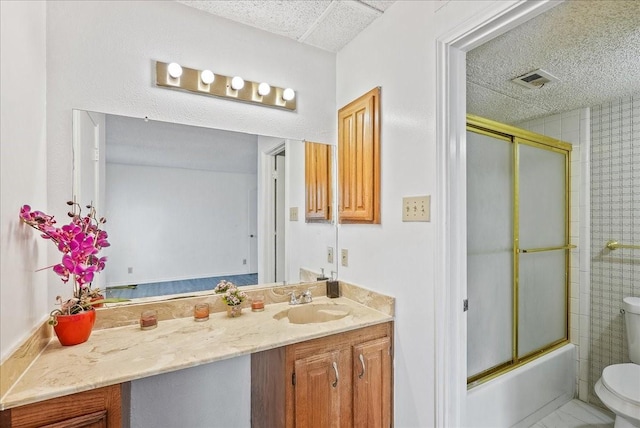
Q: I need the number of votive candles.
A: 3